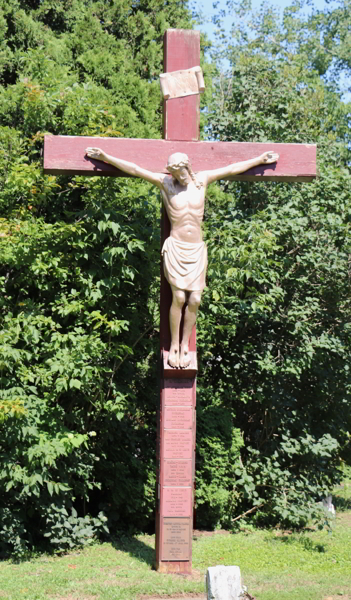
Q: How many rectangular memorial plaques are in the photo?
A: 6